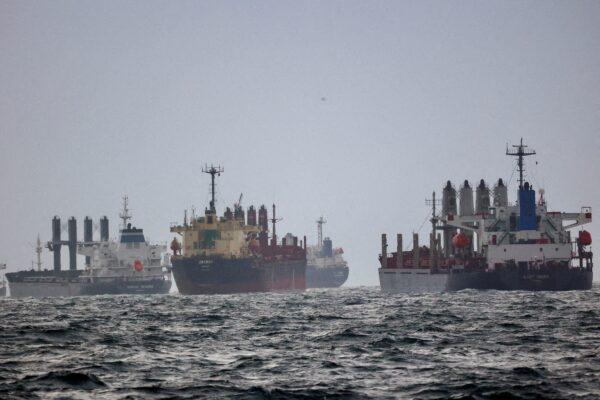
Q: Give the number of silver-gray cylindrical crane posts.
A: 4